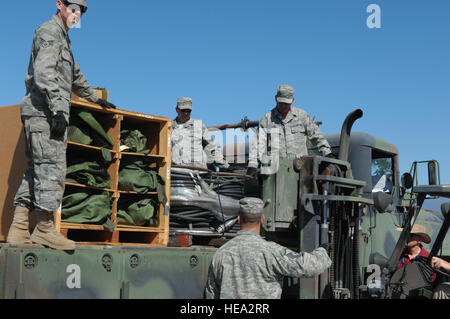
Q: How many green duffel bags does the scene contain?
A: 6